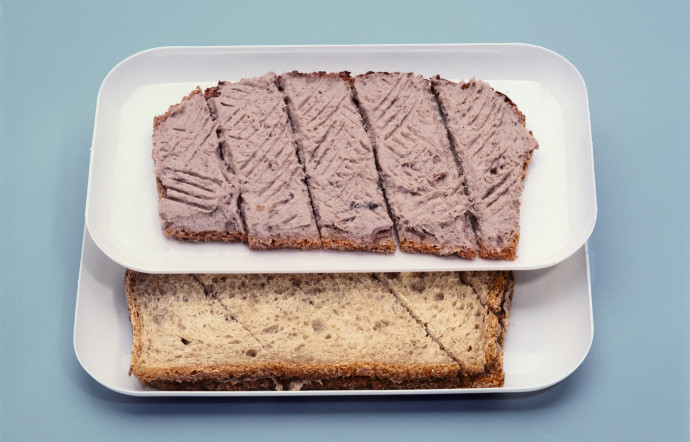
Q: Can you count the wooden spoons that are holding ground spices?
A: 0